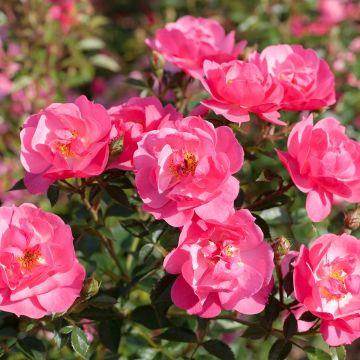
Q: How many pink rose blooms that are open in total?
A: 10